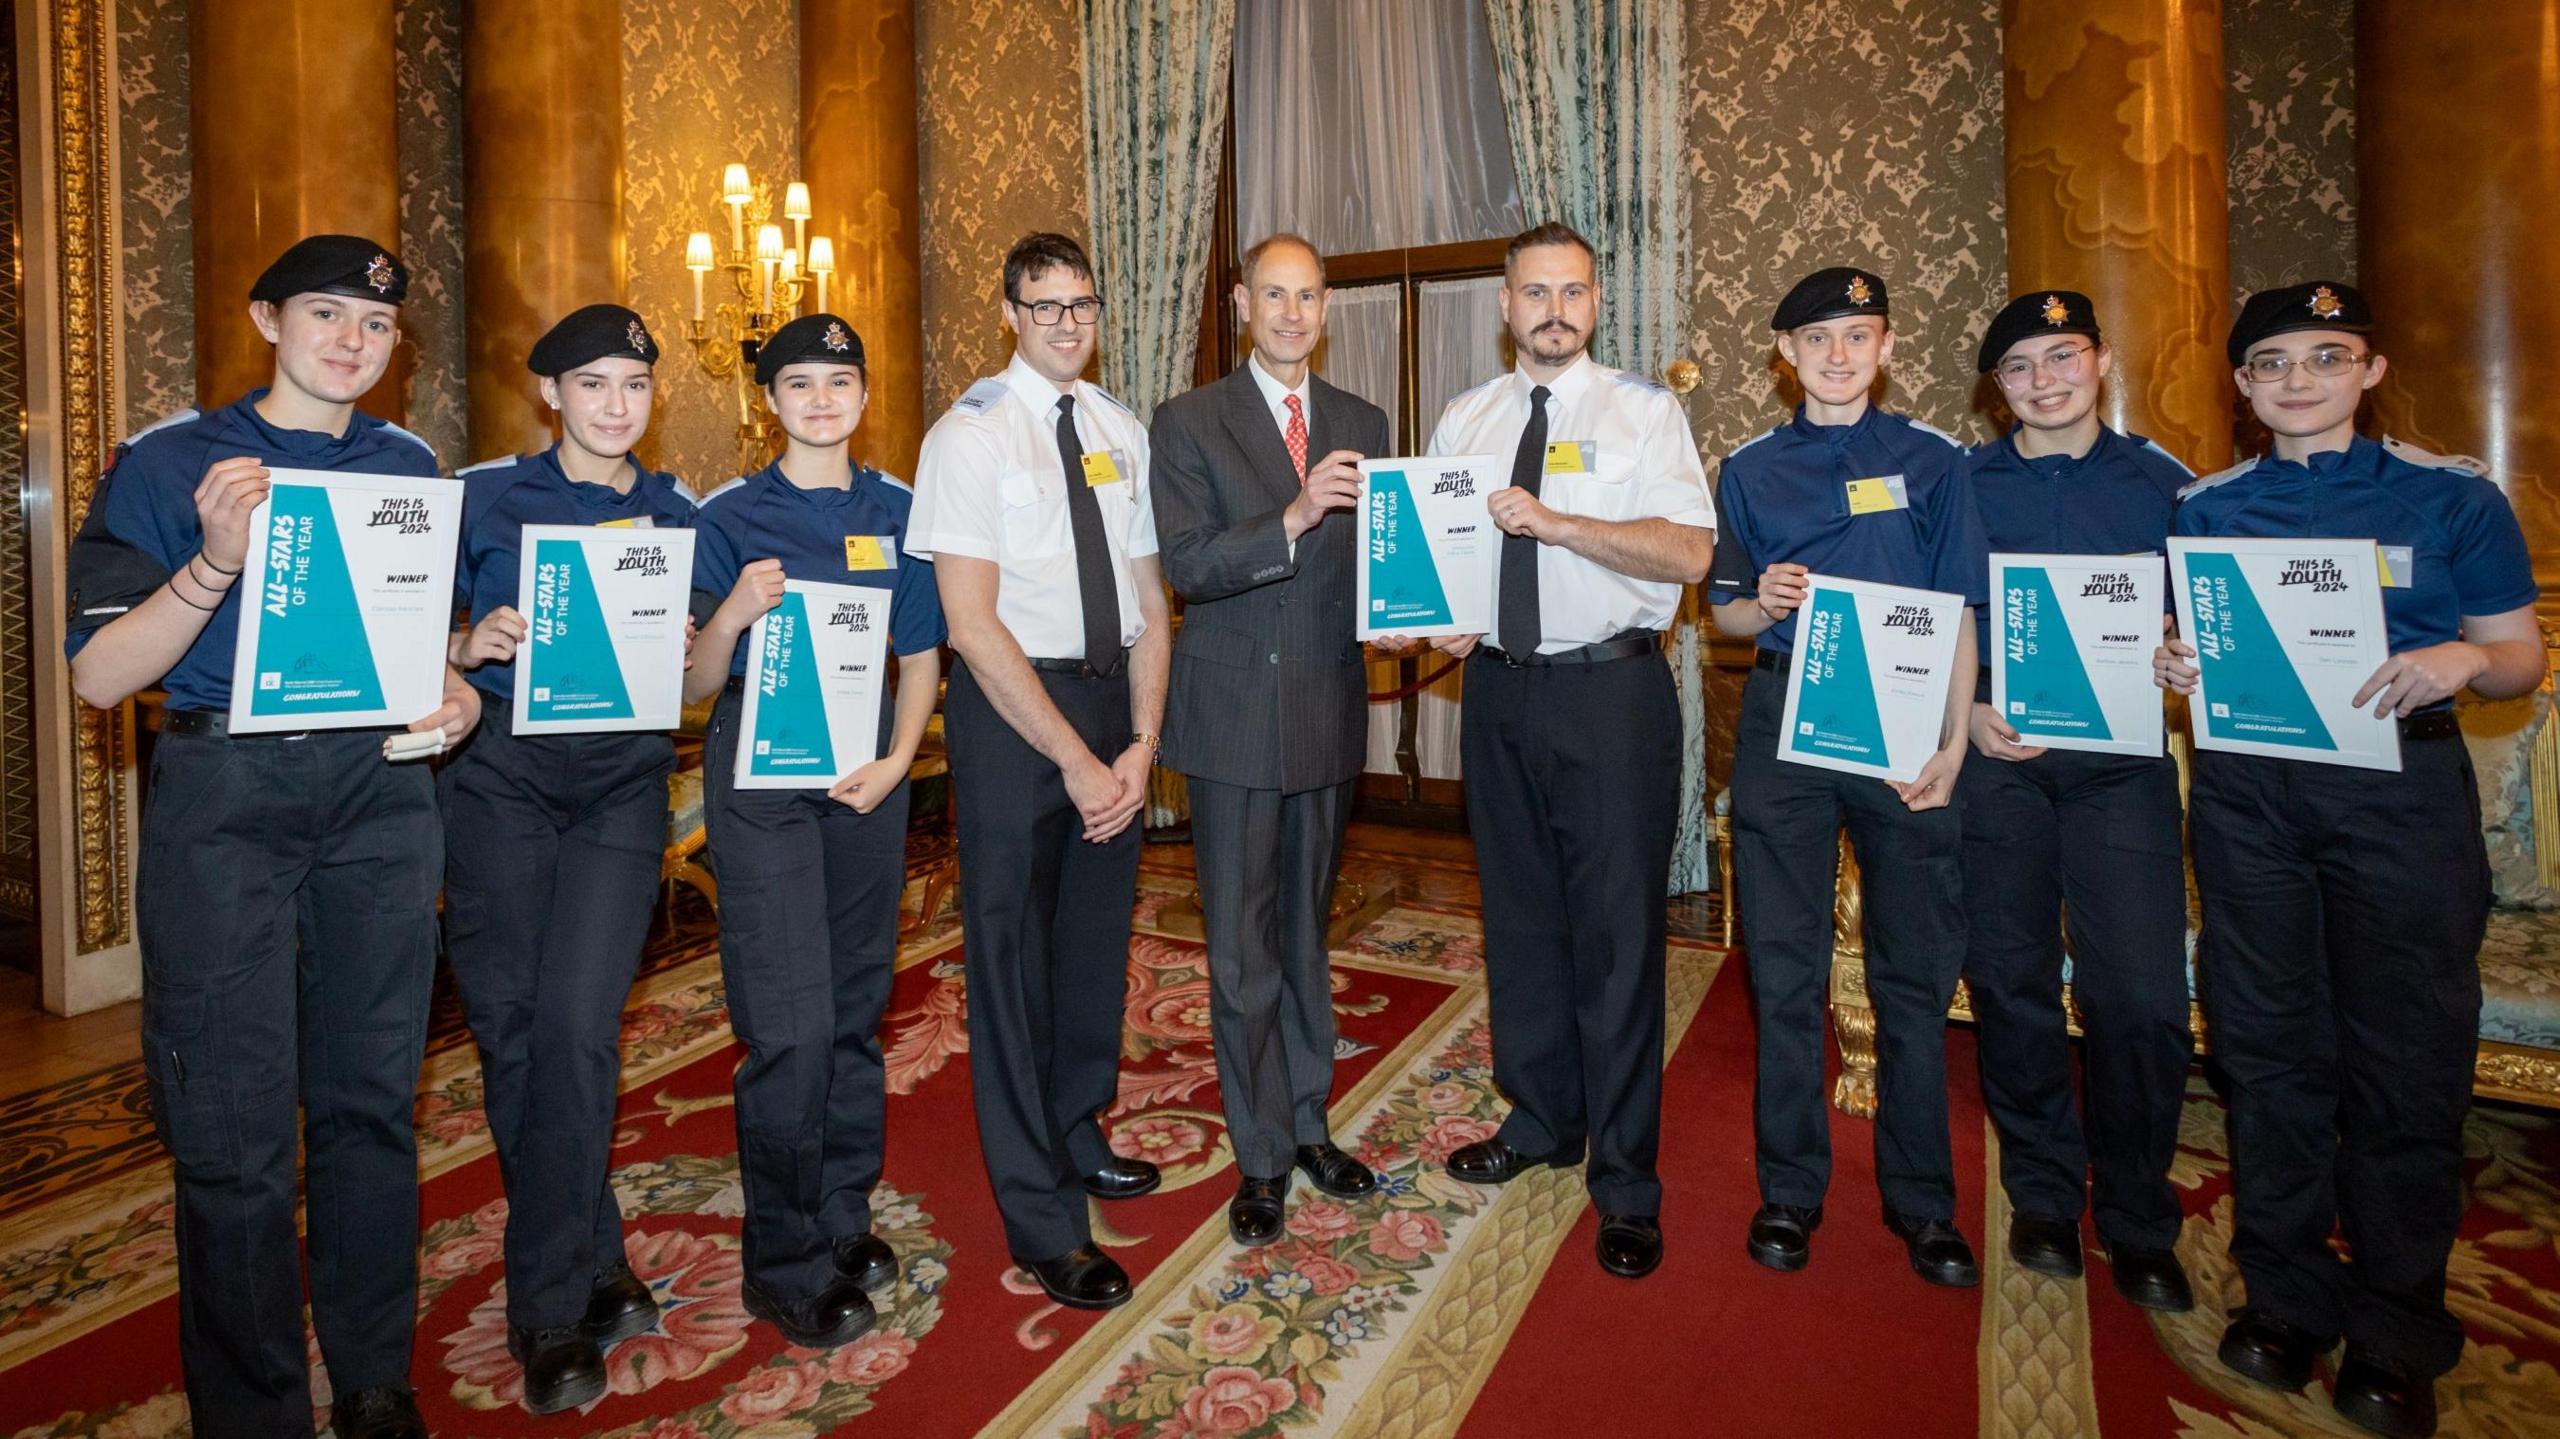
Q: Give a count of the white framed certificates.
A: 7